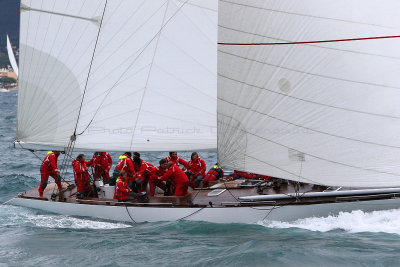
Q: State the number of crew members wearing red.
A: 11